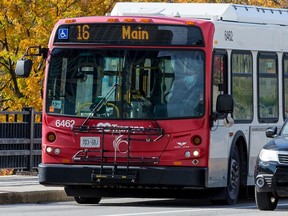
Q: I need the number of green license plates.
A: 0